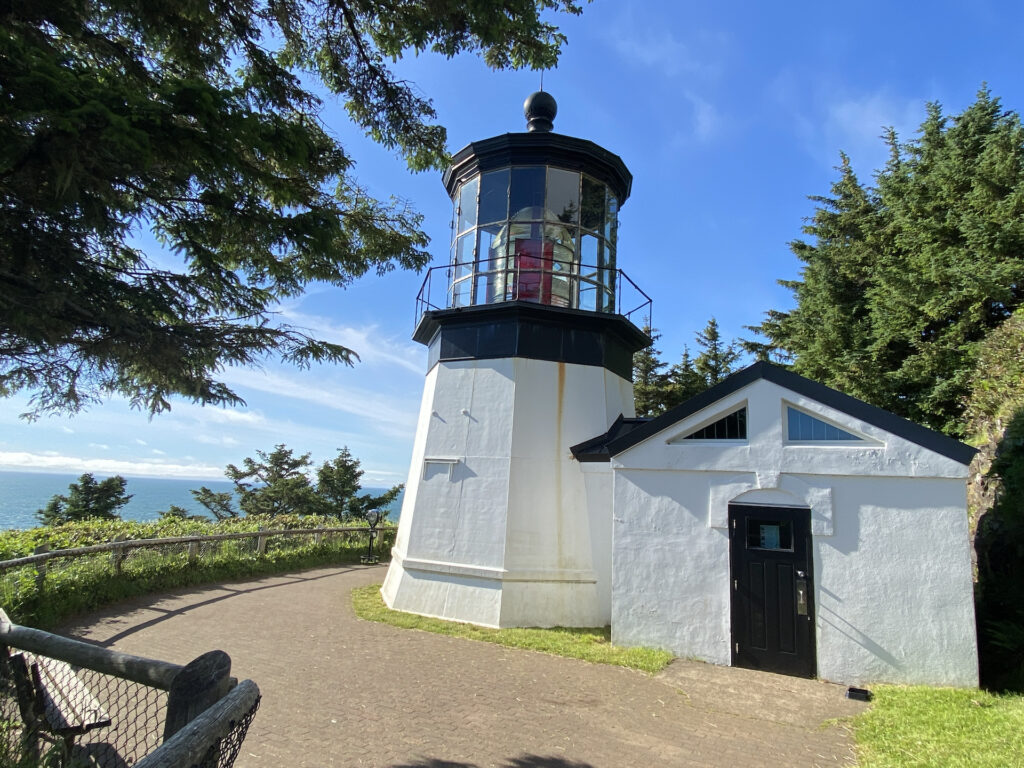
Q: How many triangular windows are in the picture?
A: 2